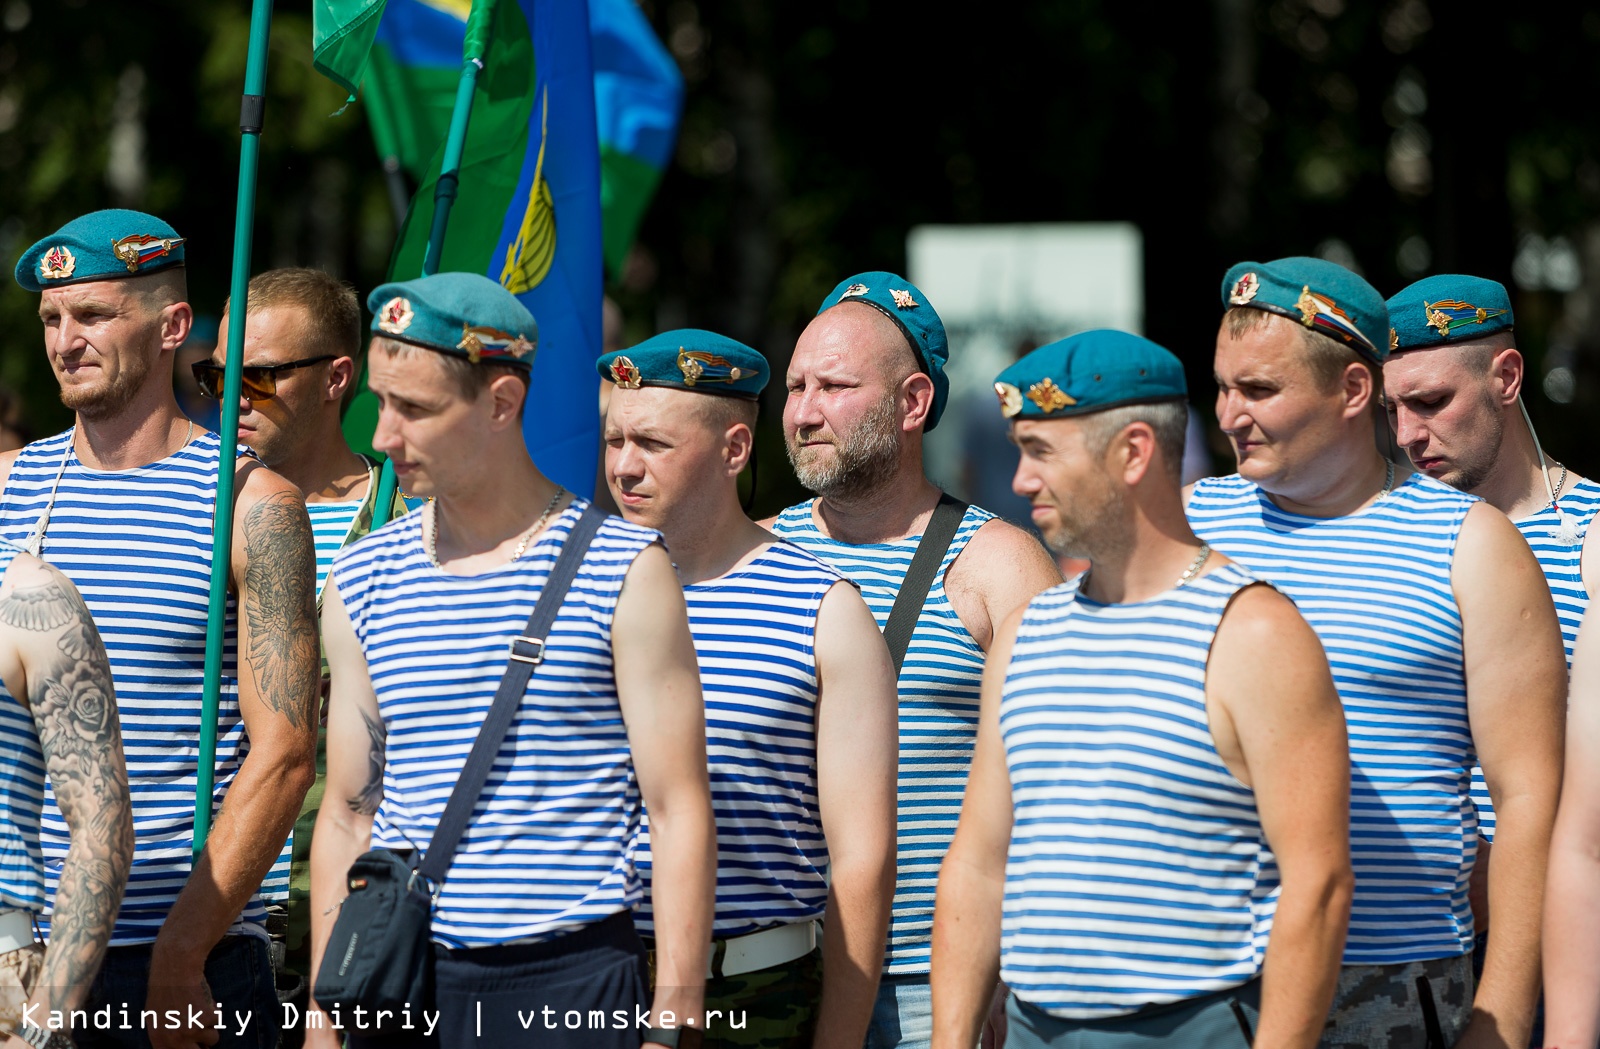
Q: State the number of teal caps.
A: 7